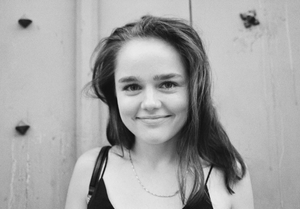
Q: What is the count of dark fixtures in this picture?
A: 3